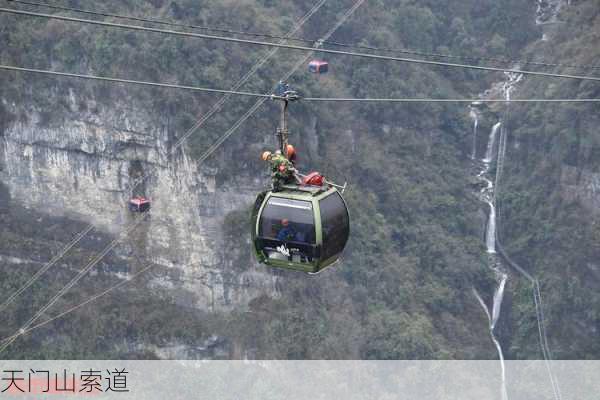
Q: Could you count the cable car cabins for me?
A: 3